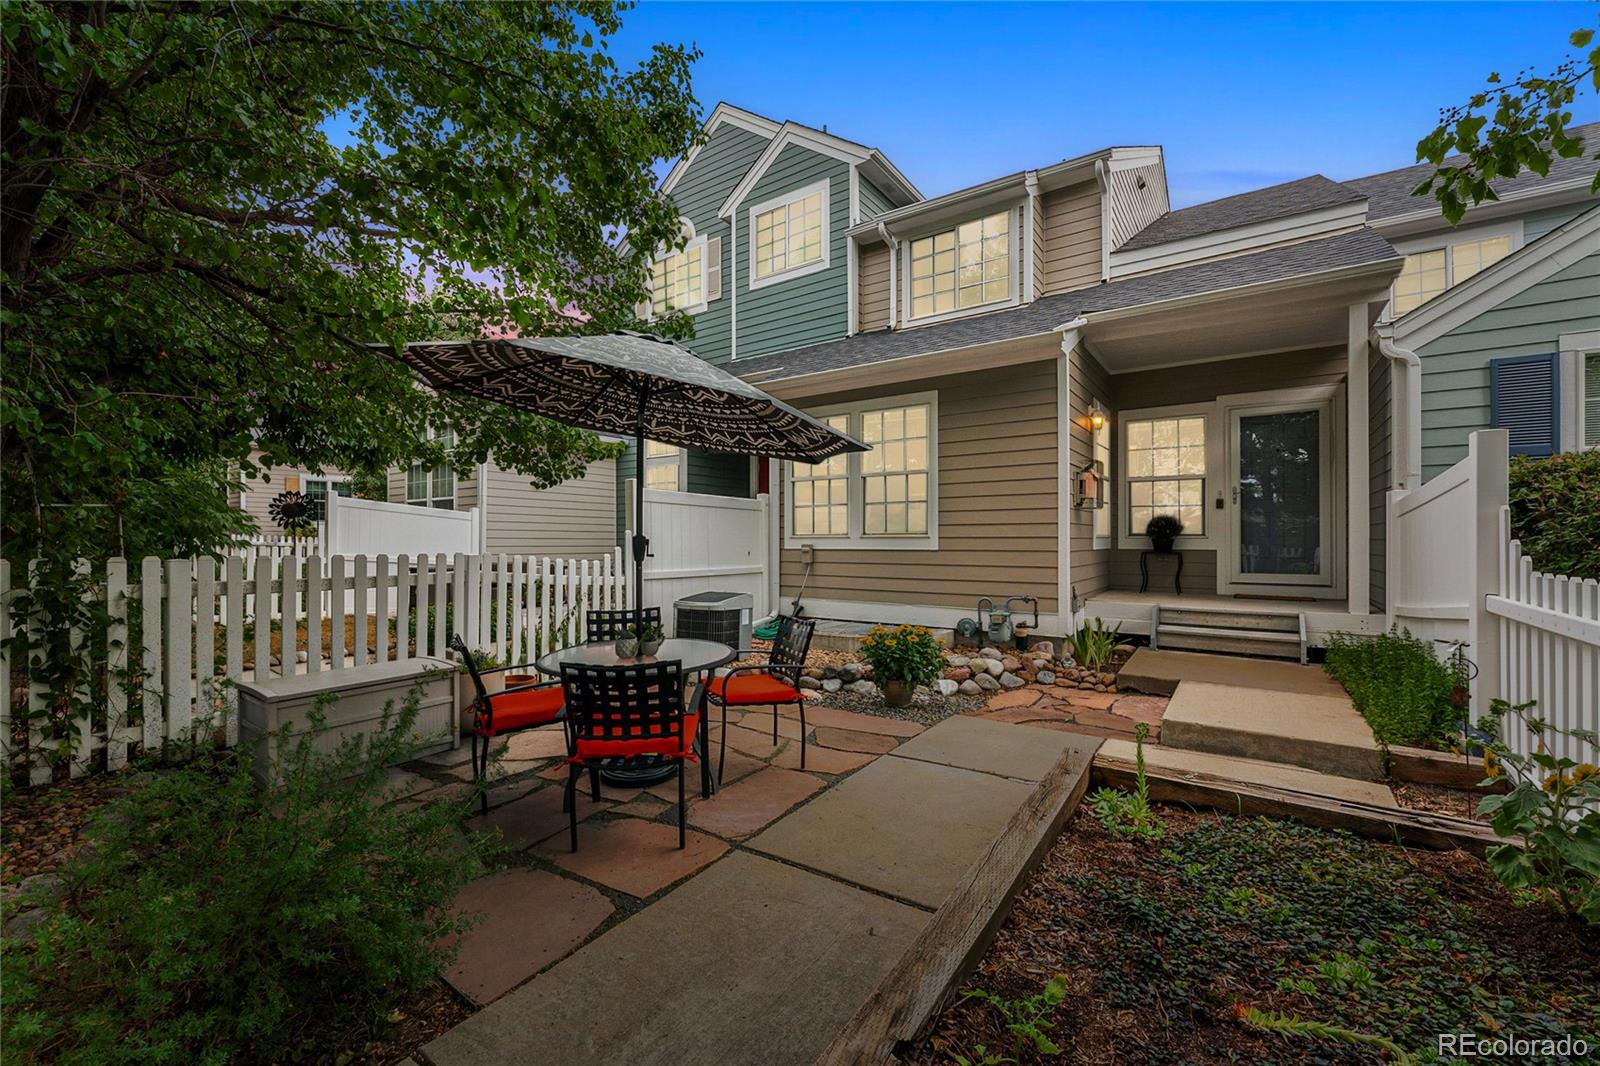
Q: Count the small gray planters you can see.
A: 2